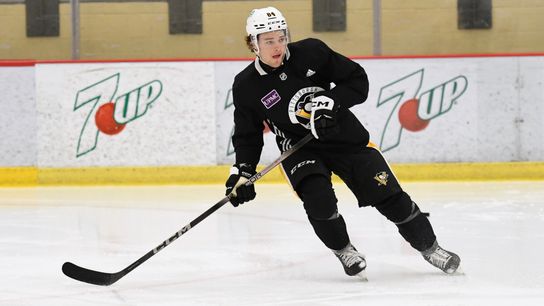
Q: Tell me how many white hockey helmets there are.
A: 1